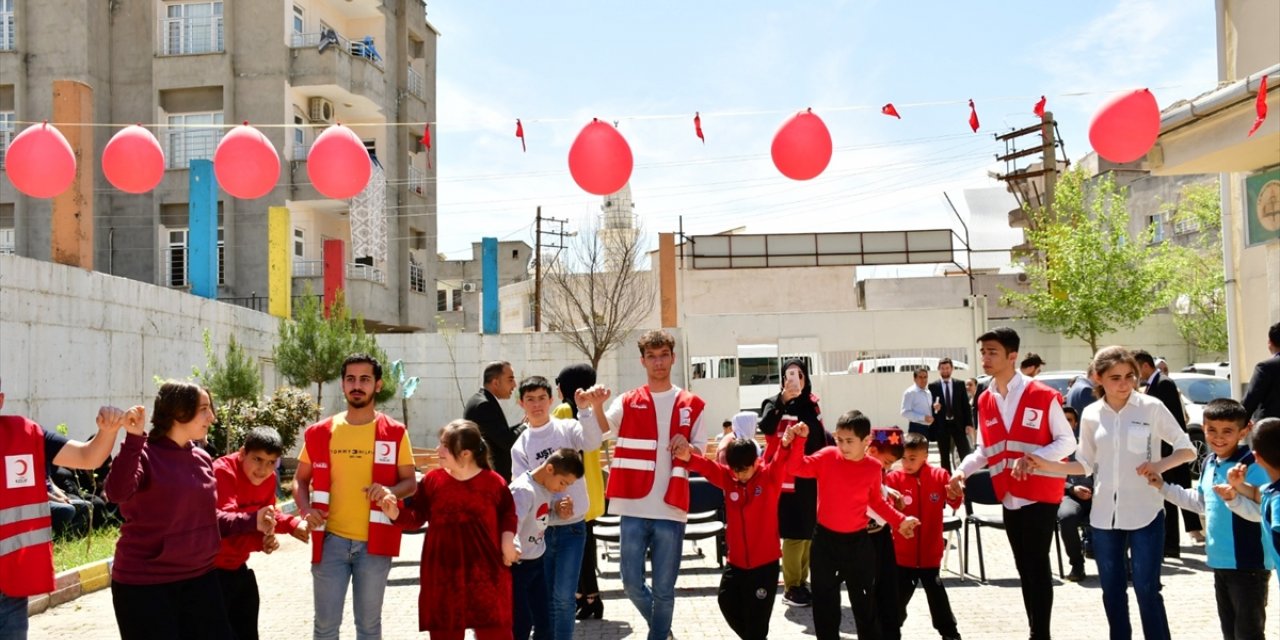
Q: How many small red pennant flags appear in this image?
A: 7